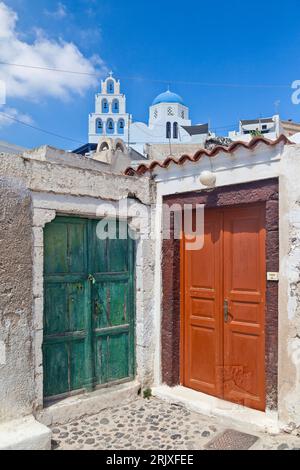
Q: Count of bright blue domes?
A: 1